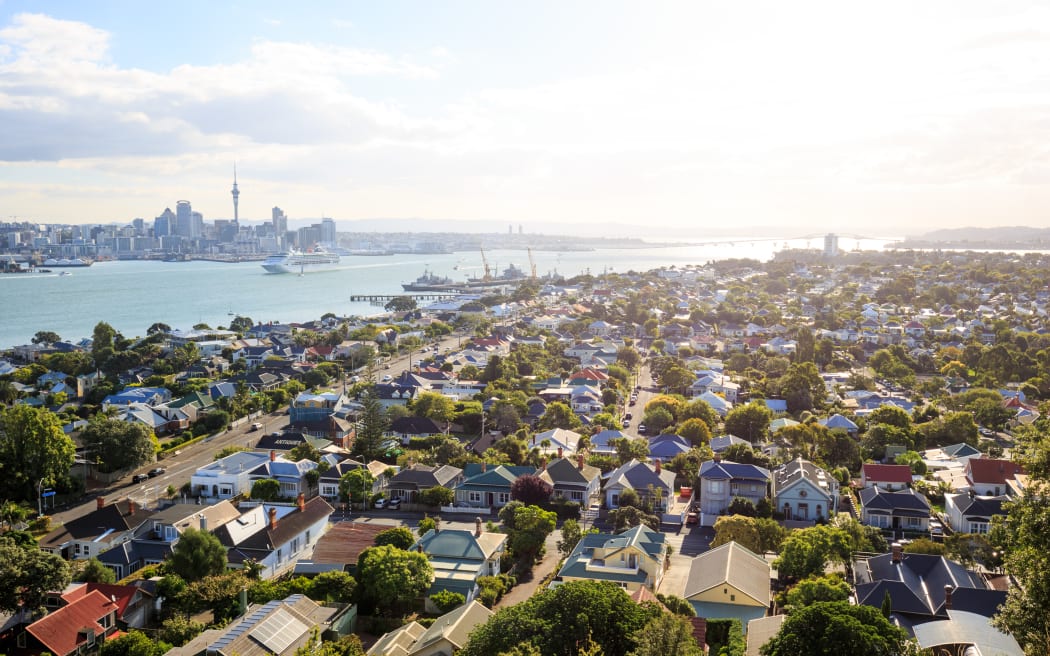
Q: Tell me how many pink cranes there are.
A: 0